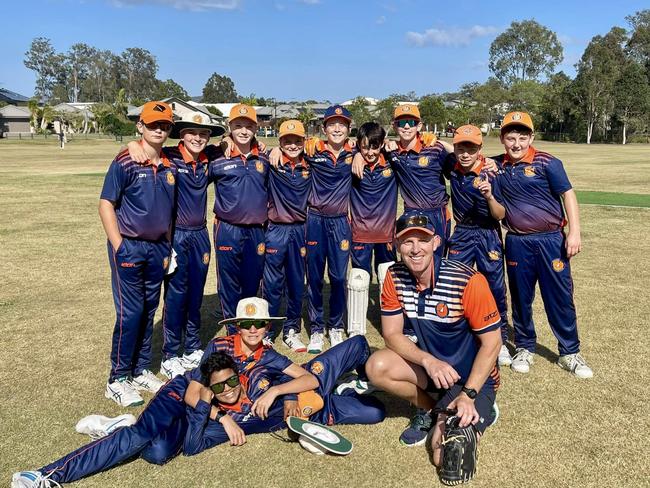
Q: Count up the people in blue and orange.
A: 12